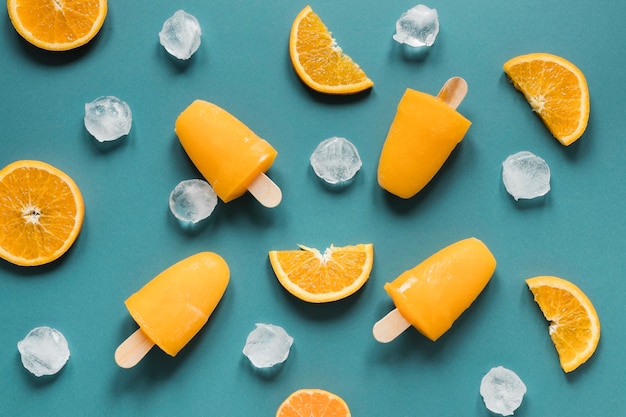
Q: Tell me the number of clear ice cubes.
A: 9